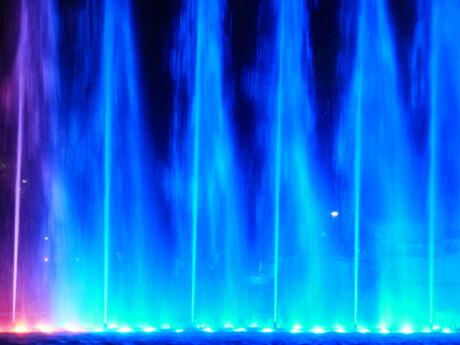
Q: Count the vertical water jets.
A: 6